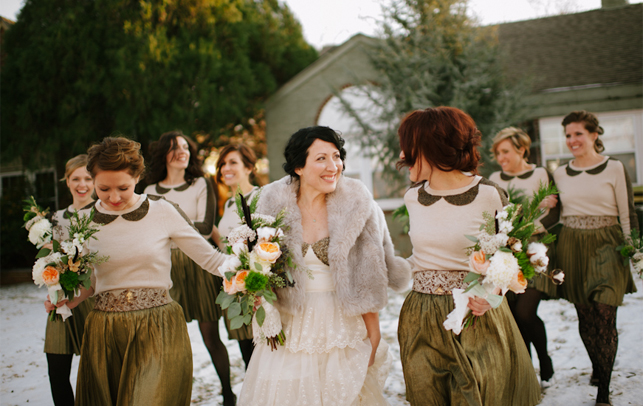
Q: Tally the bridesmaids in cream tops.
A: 7